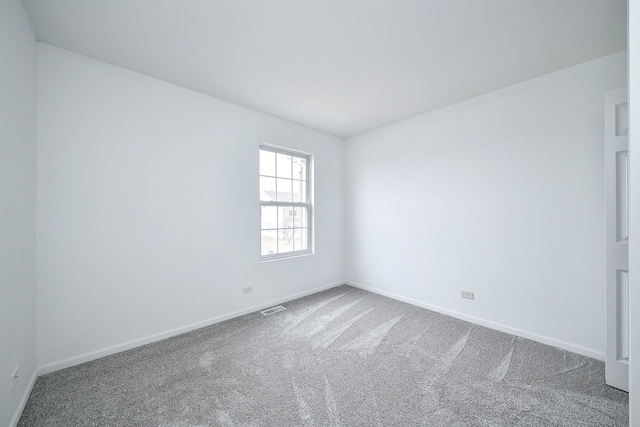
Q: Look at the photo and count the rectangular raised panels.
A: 3